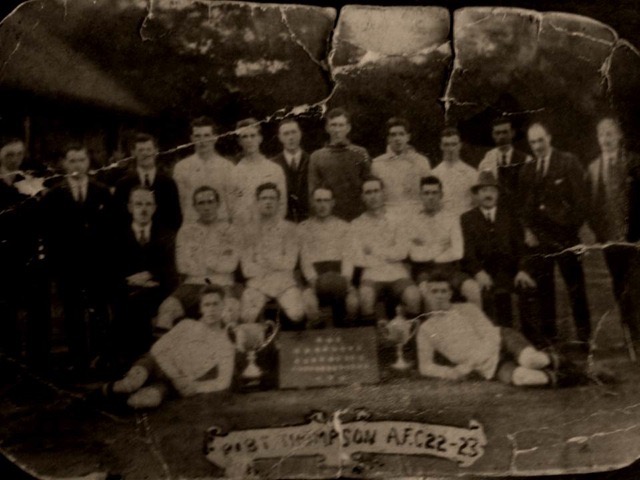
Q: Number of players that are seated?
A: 5